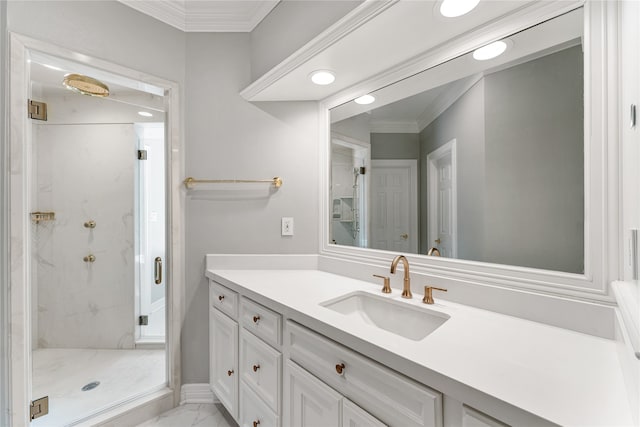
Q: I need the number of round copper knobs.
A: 6